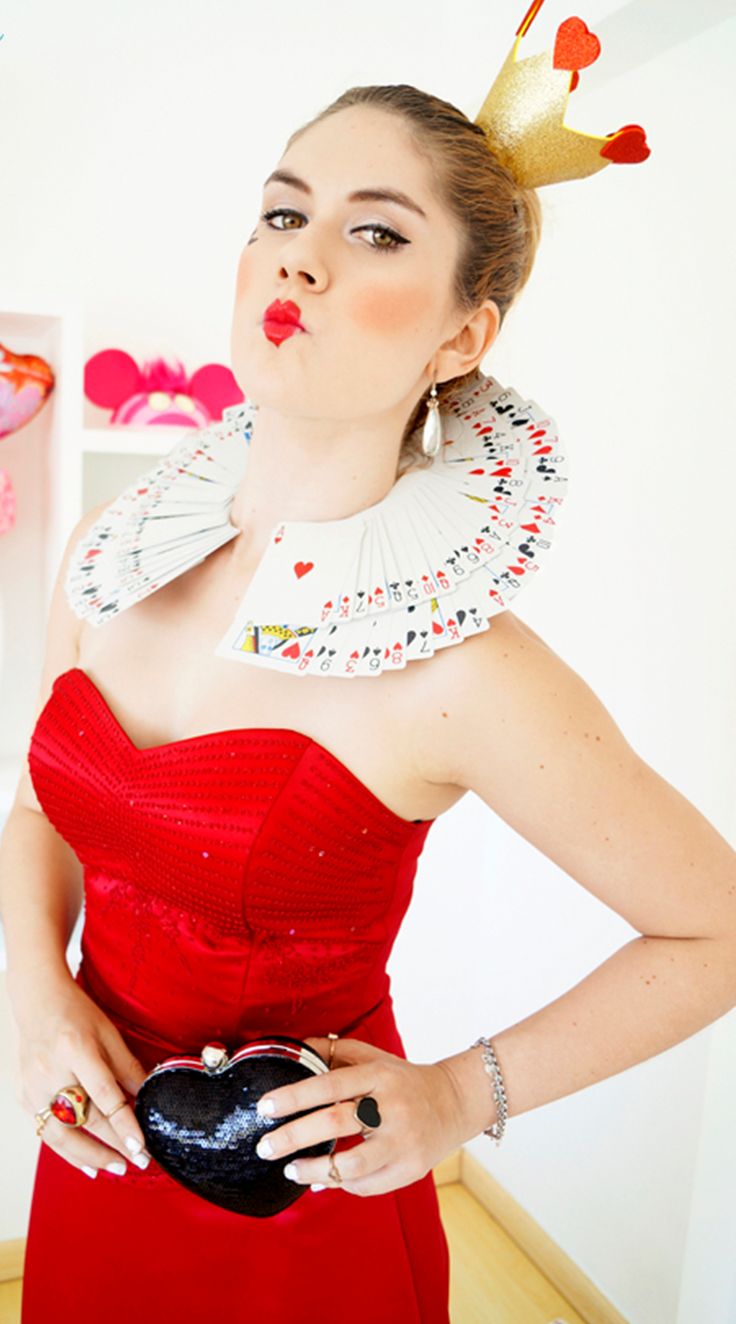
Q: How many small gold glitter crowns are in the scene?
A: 1